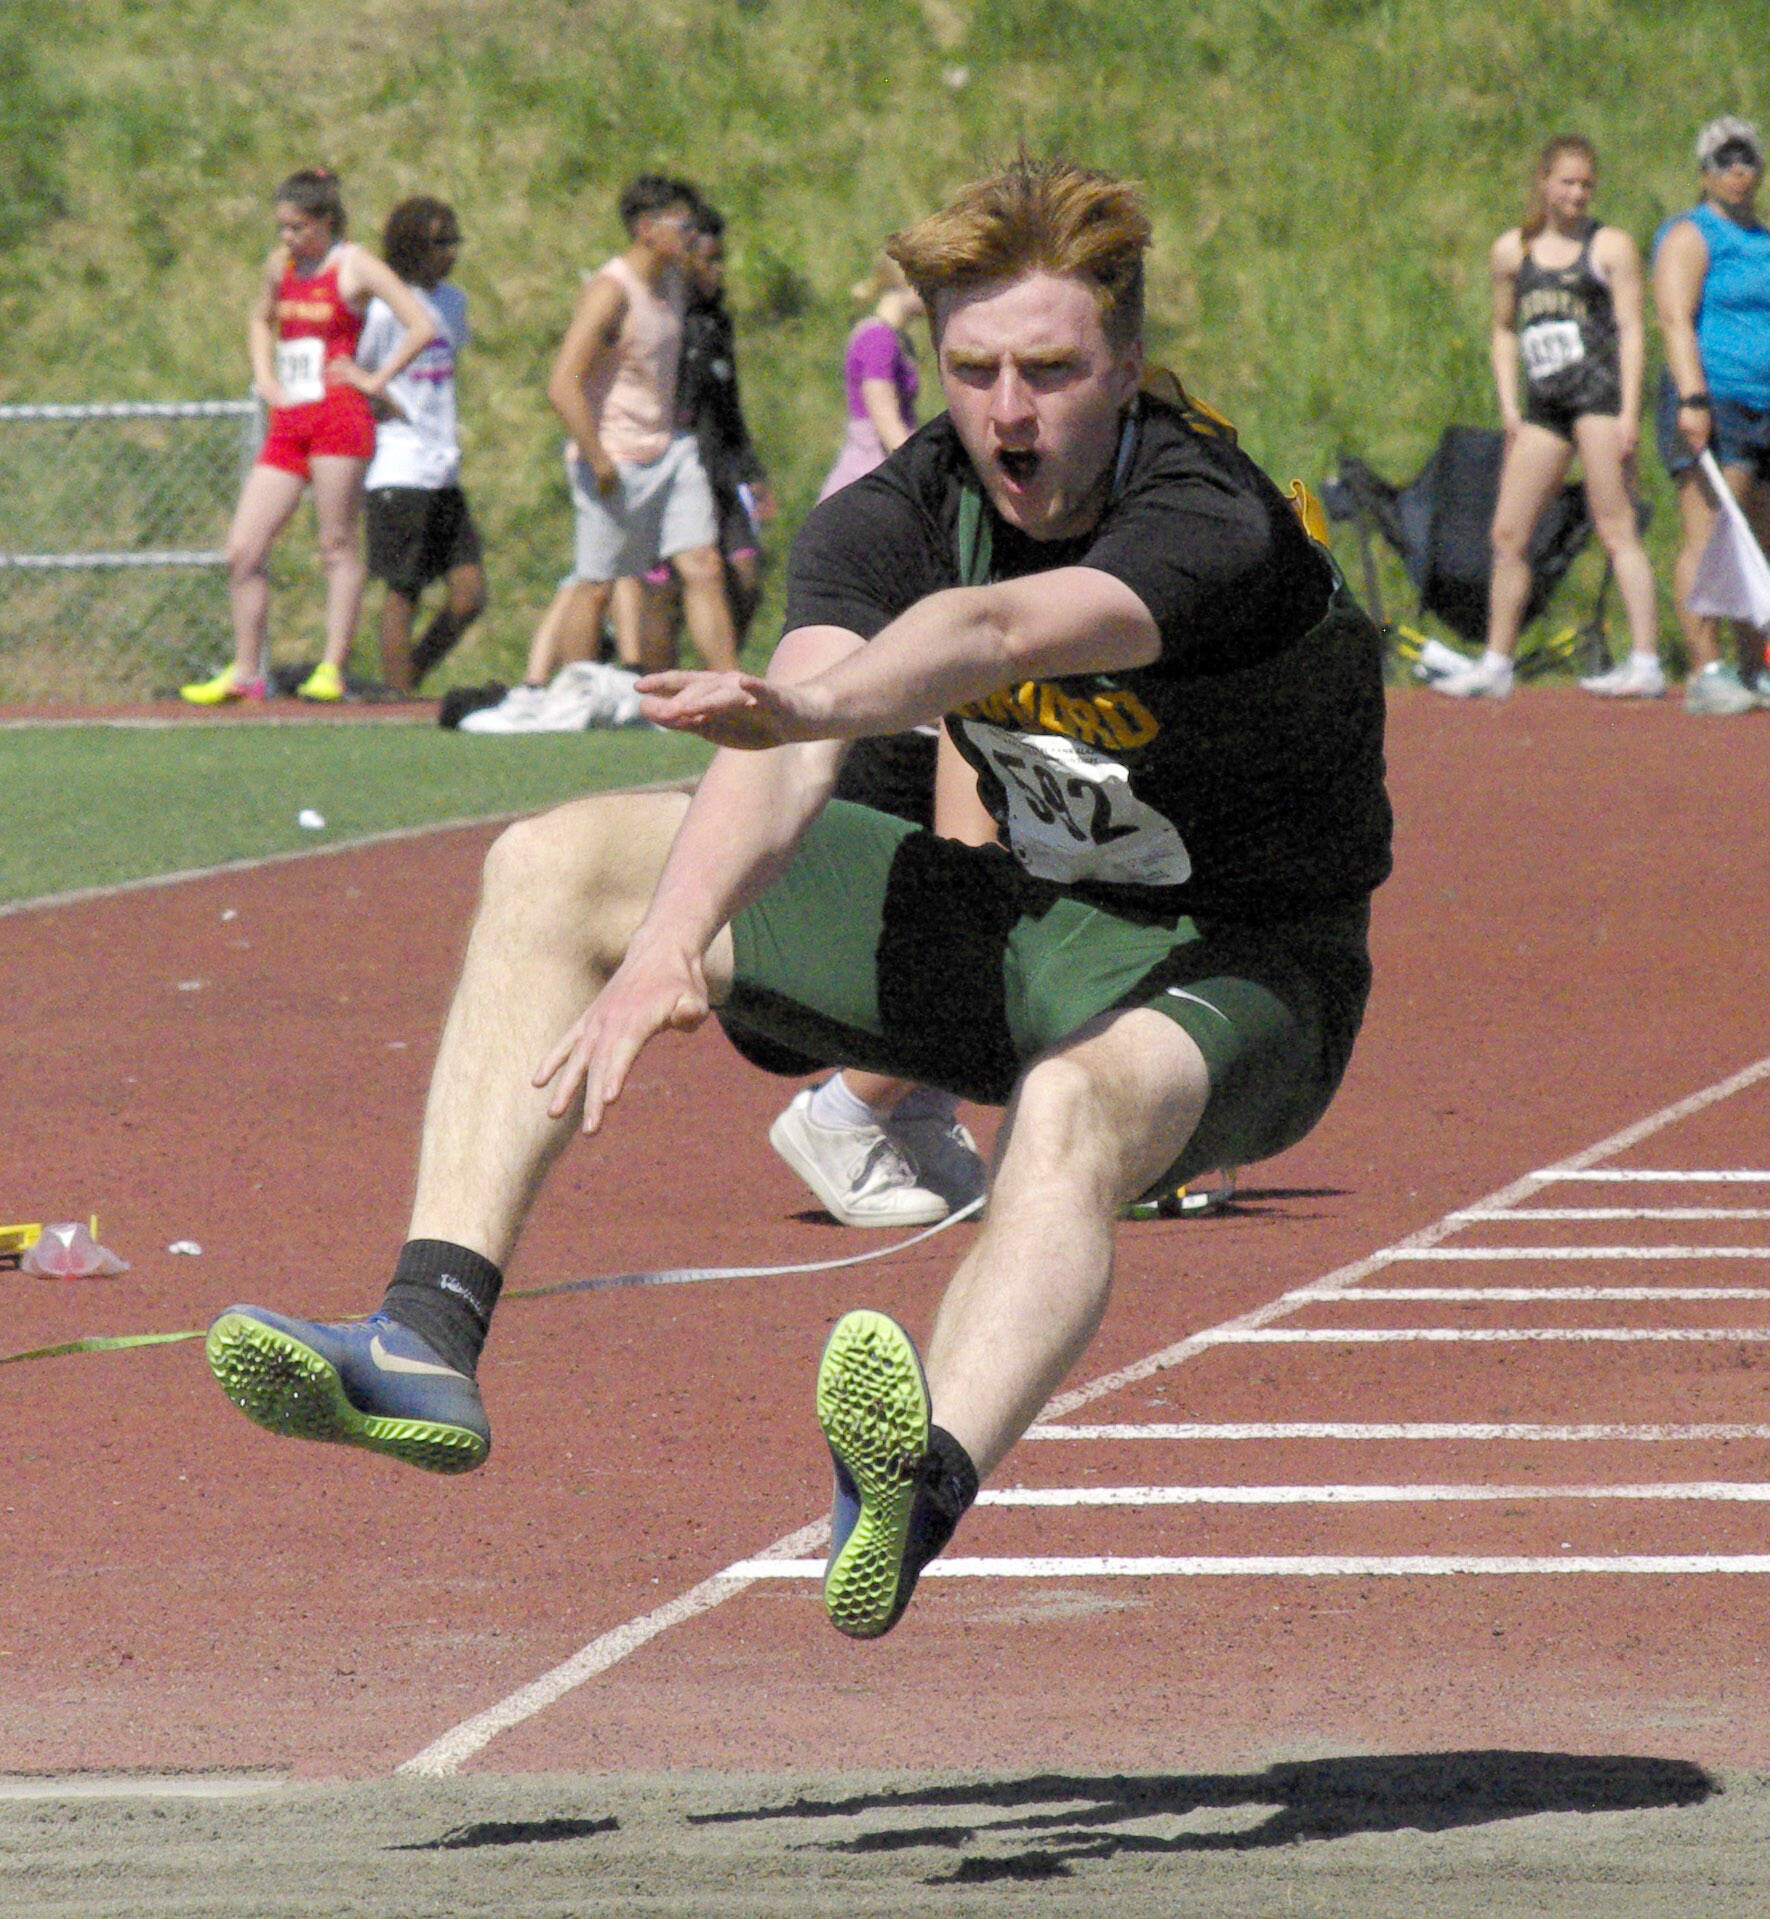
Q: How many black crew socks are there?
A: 2